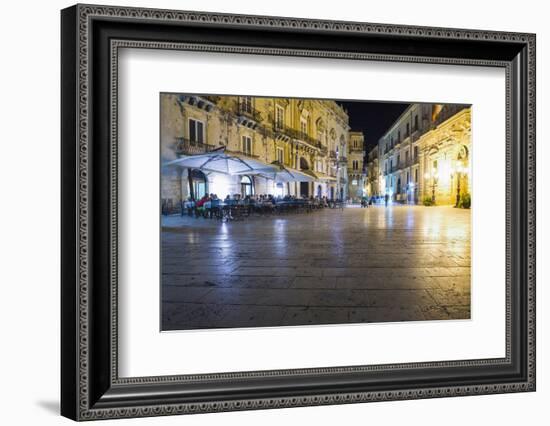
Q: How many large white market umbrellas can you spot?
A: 2